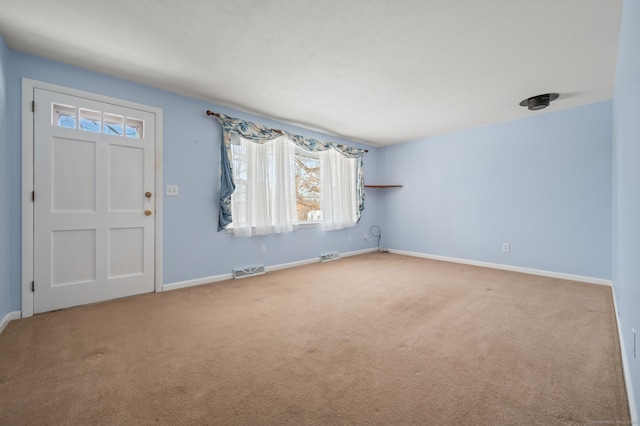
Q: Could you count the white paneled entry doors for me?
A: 1